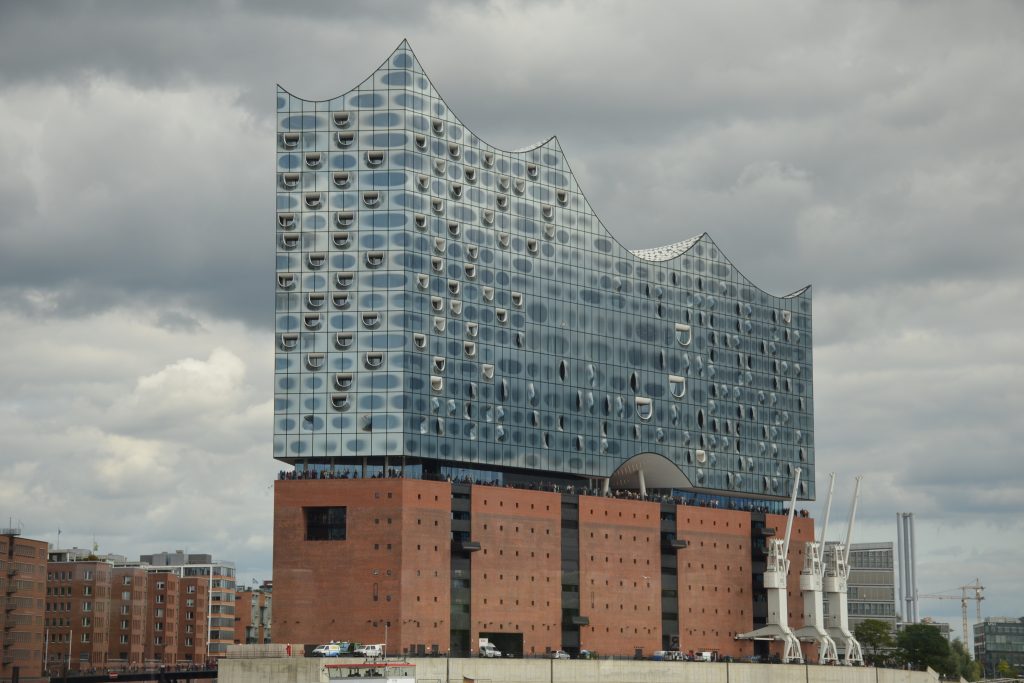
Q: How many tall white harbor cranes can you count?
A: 3